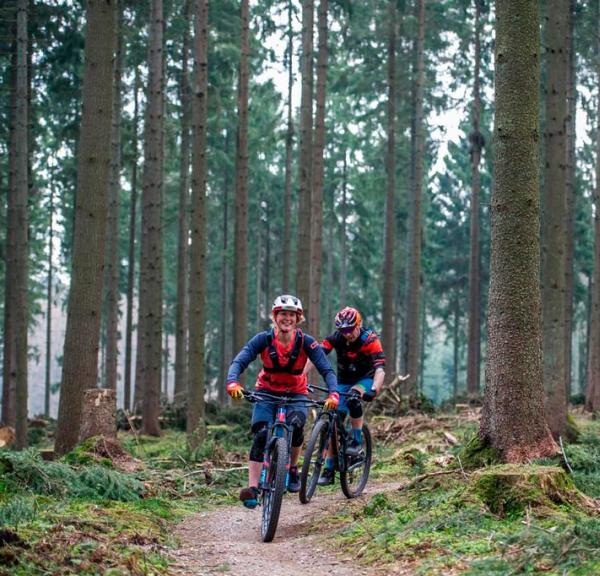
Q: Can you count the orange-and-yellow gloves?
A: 2